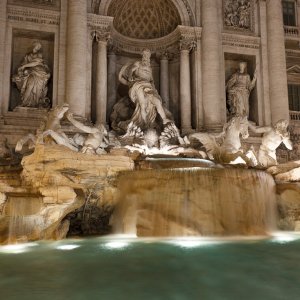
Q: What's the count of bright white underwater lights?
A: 5